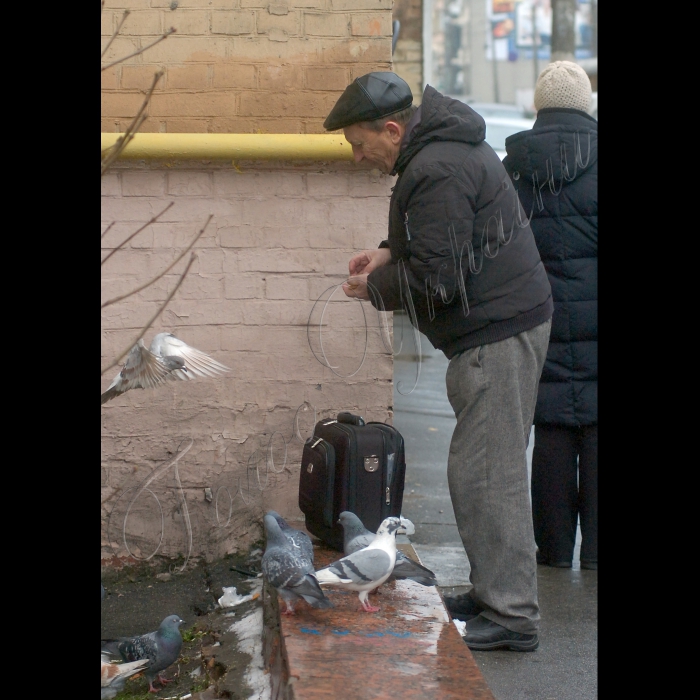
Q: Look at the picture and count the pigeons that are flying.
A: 1